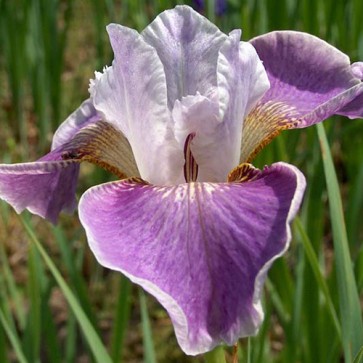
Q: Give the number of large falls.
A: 3